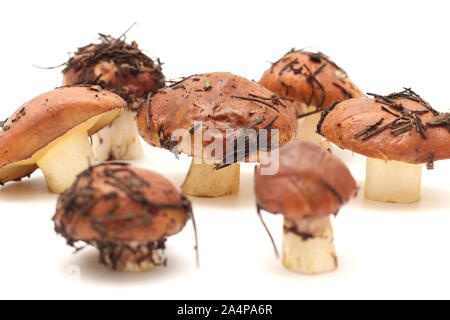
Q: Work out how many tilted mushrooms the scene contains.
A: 1